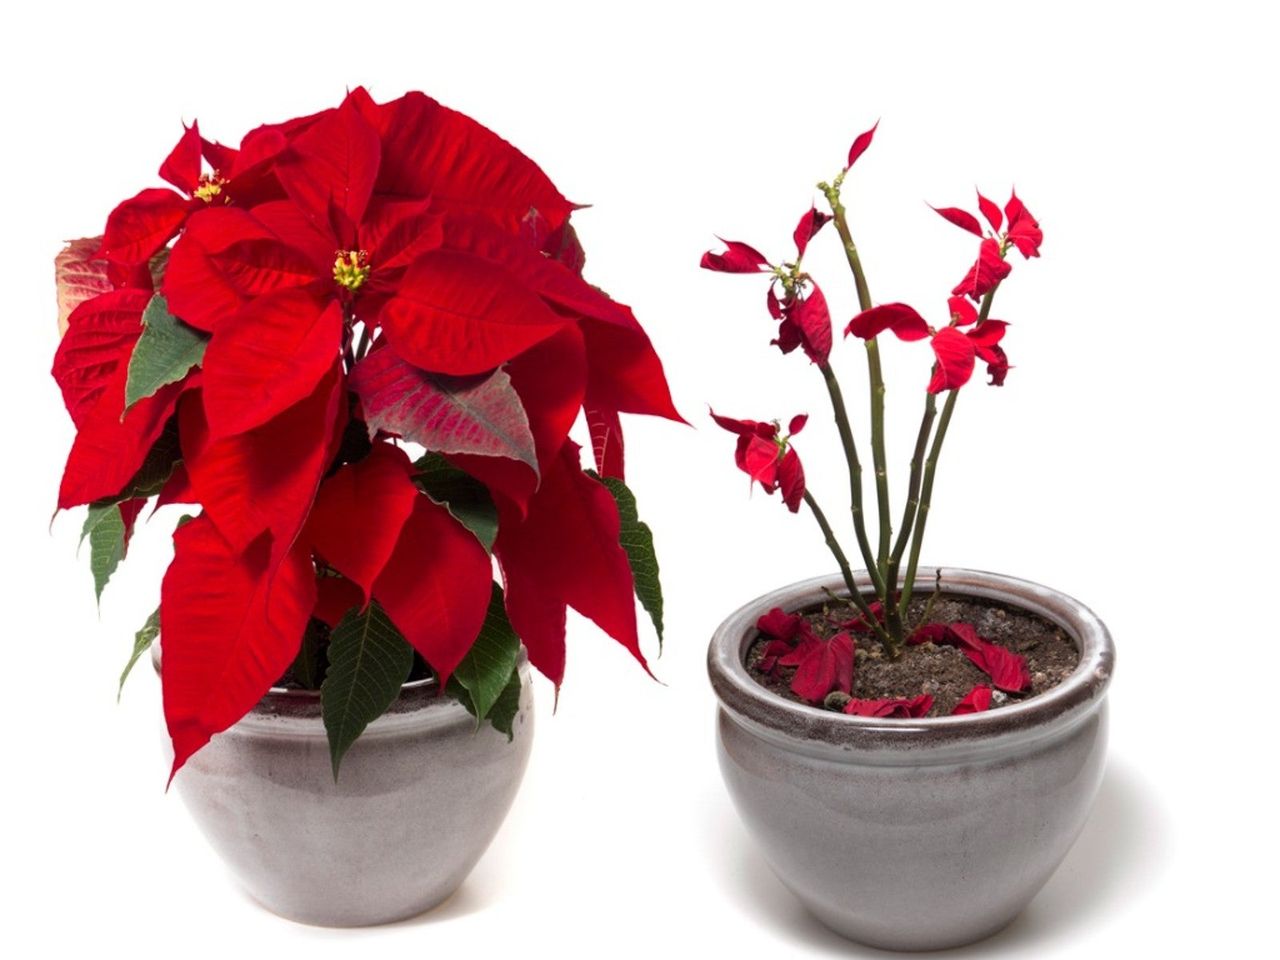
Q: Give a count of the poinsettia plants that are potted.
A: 2